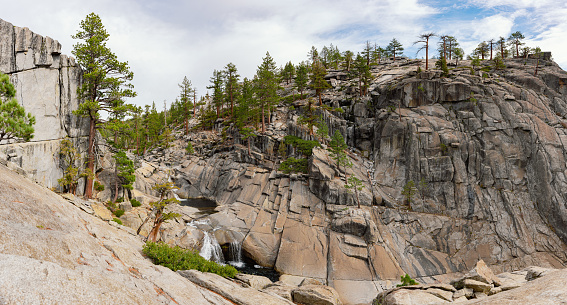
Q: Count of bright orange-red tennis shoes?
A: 0